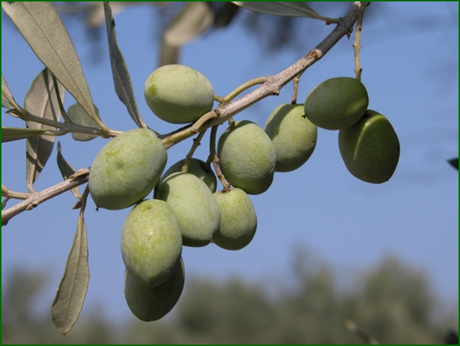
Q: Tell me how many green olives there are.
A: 11